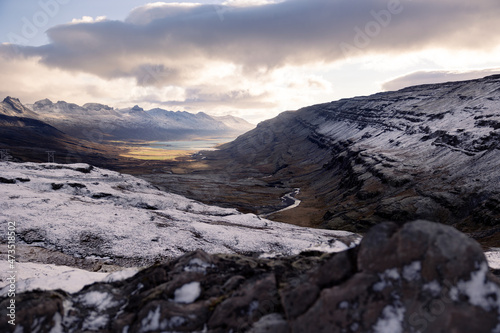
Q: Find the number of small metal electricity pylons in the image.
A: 2